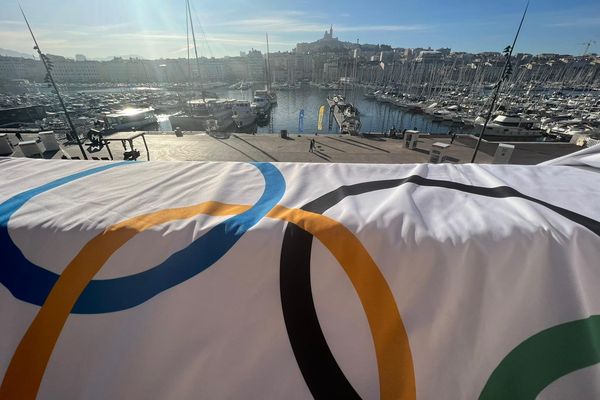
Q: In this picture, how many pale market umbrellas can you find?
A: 0